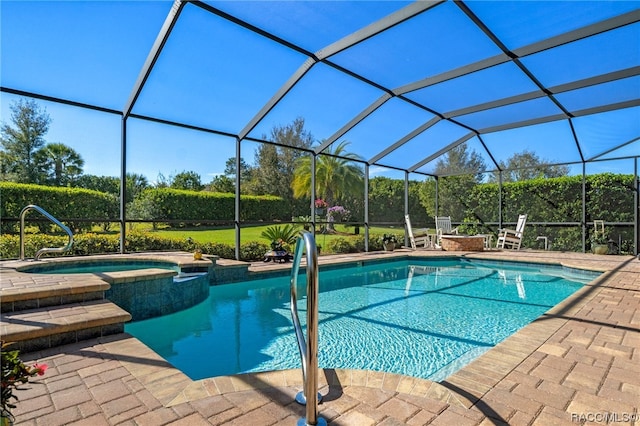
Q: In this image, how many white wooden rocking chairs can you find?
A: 3